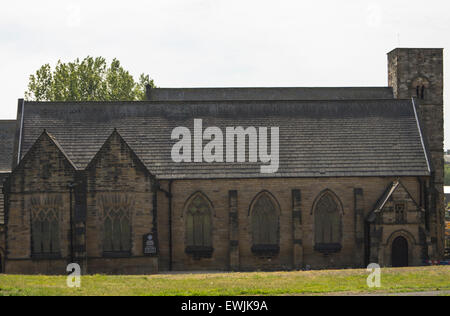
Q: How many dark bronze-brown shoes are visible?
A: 0